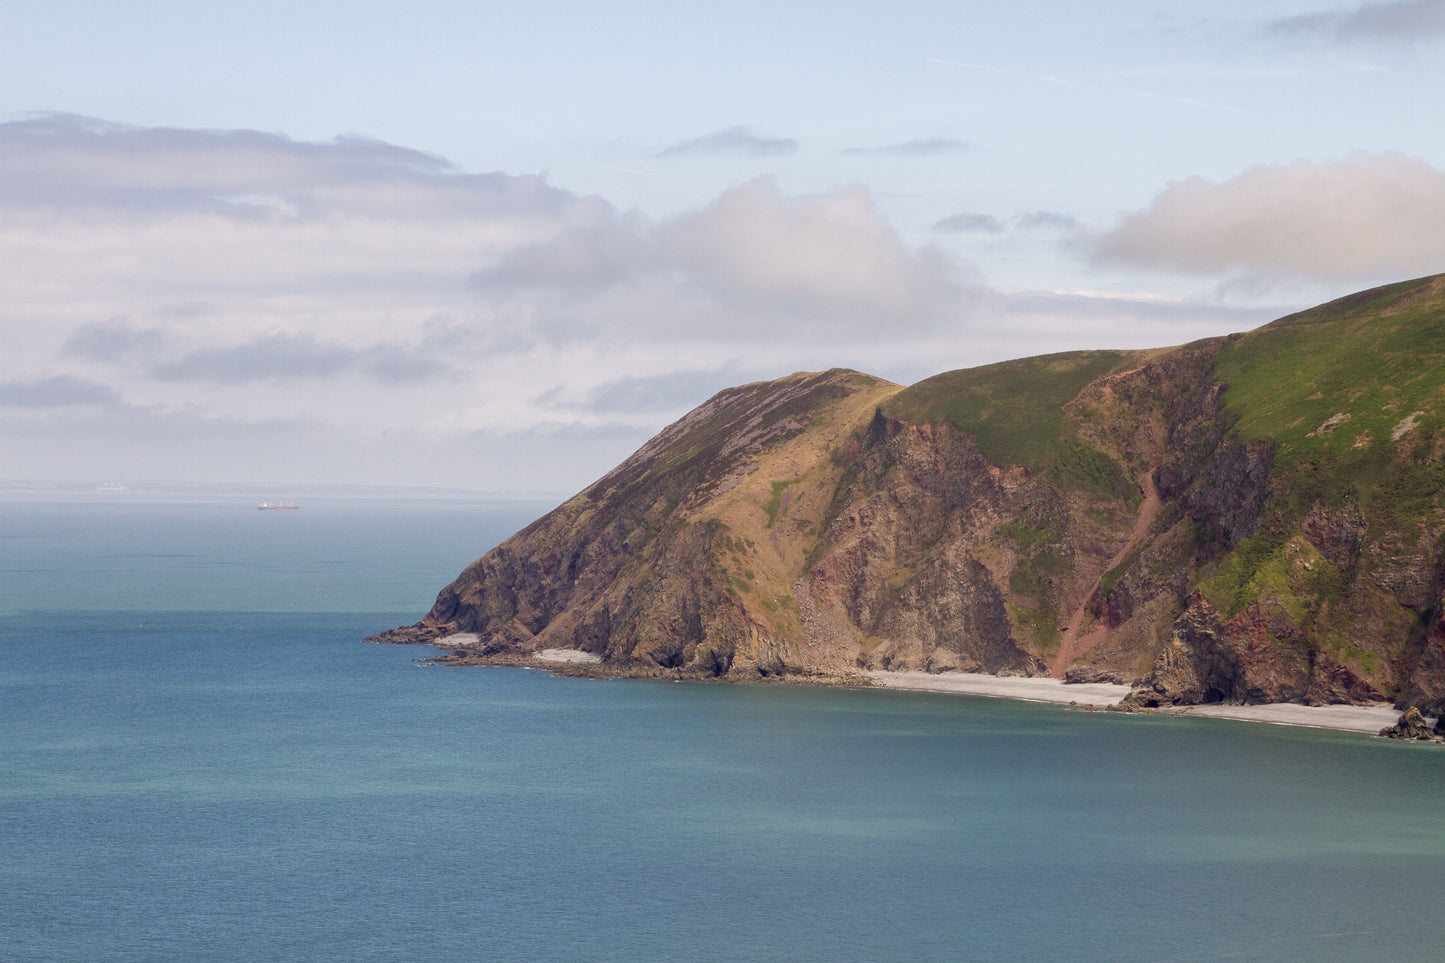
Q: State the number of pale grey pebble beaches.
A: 4